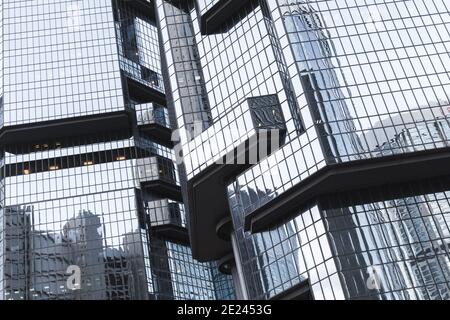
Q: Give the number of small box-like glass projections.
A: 3